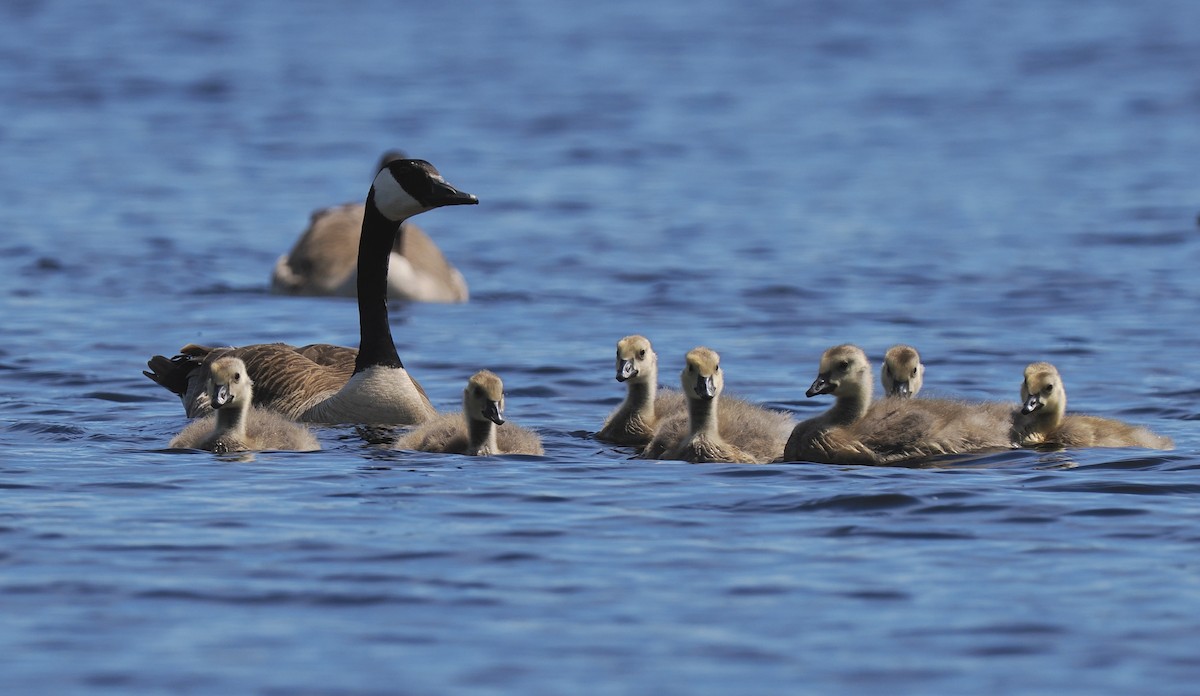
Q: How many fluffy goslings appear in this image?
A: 7